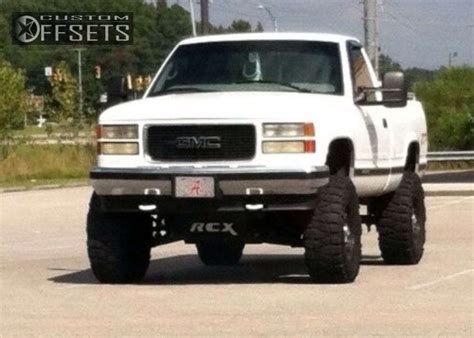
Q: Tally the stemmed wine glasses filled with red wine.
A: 0